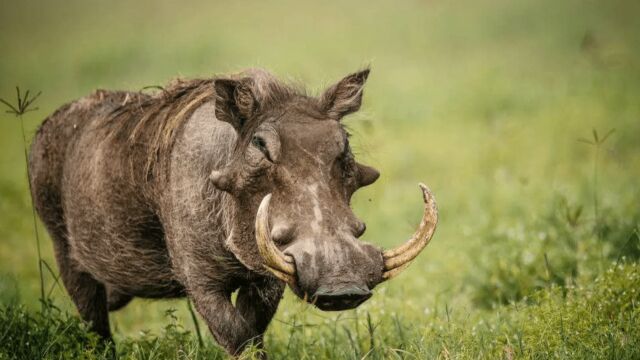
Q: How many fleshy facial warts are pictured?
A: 4